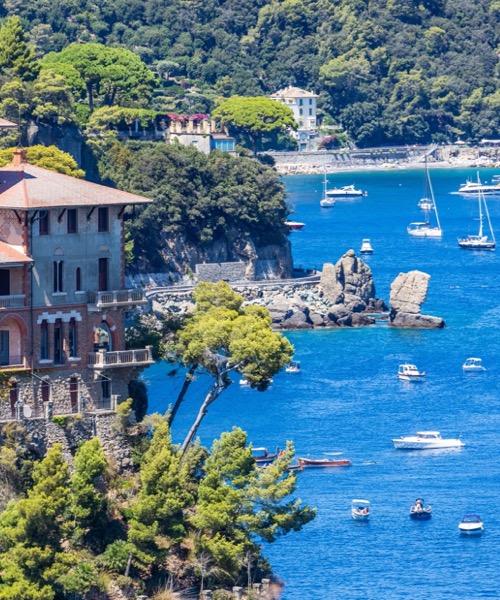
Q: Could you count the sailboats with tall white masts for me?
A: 3